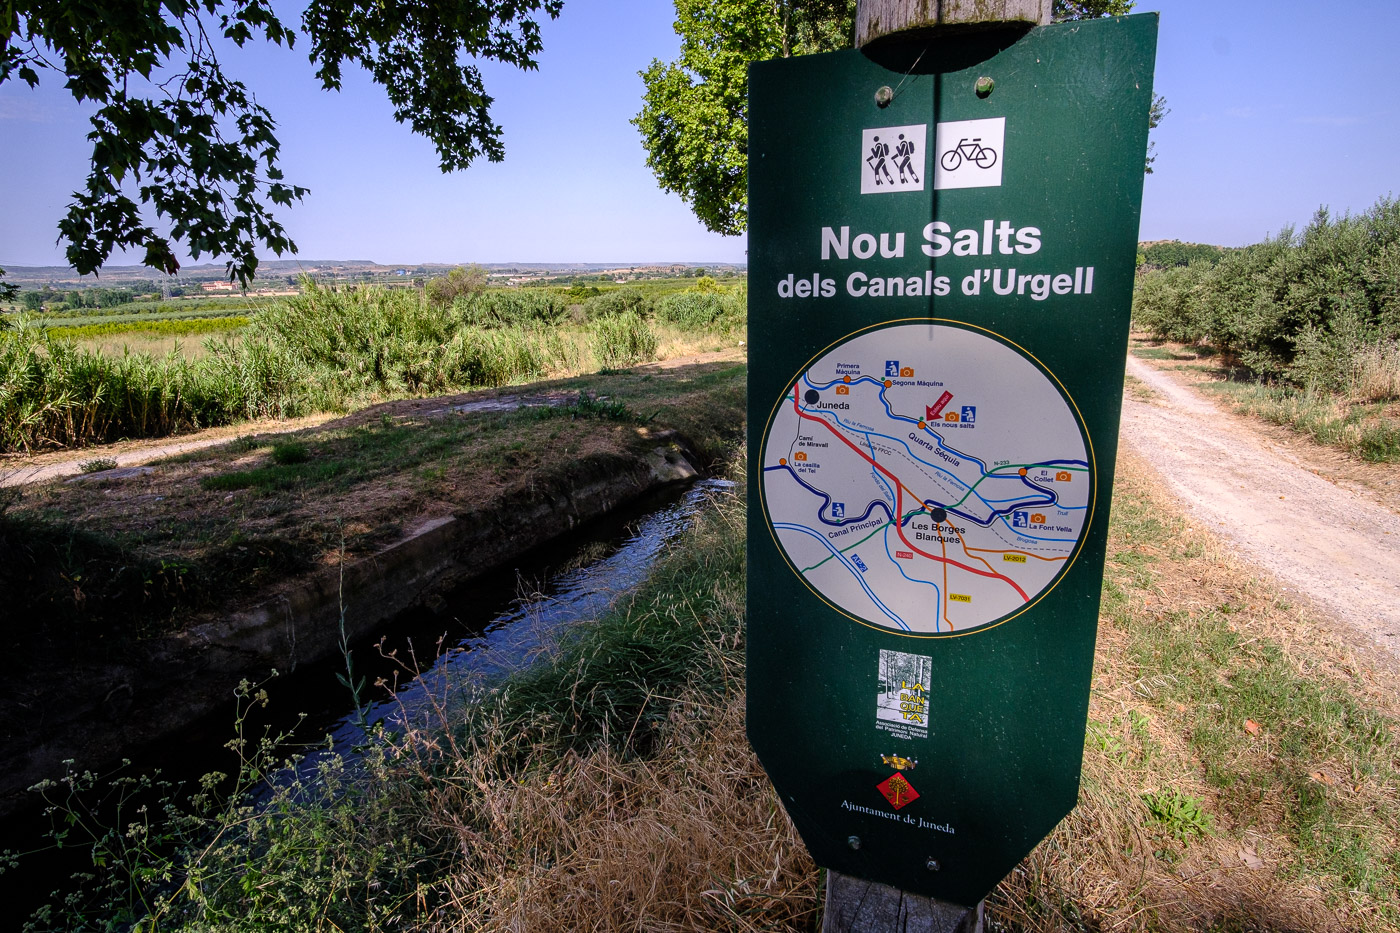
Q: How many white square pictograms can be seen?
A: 2